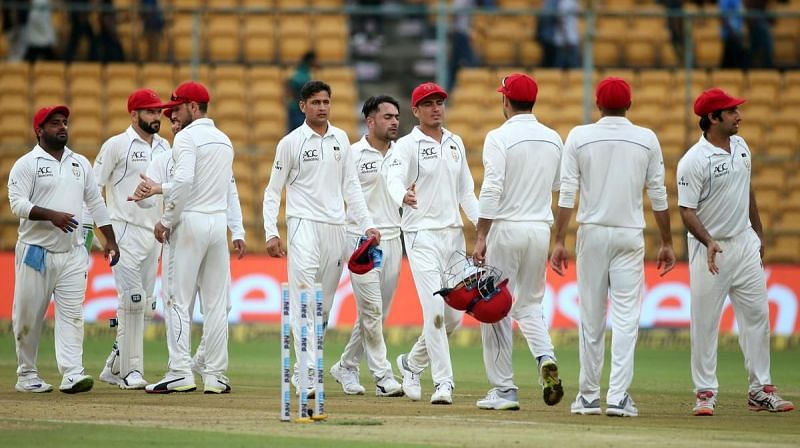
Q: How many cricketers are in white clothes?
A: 10